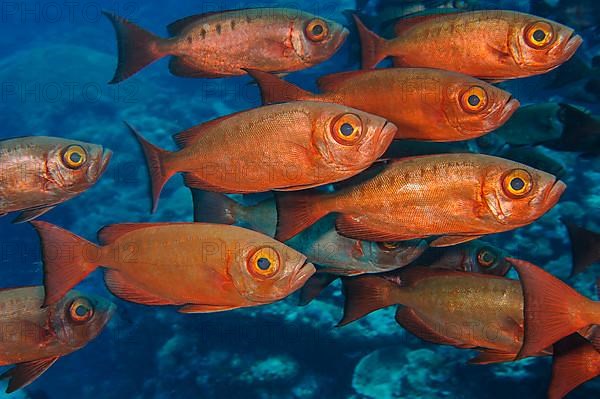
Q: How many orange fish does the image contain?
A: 11